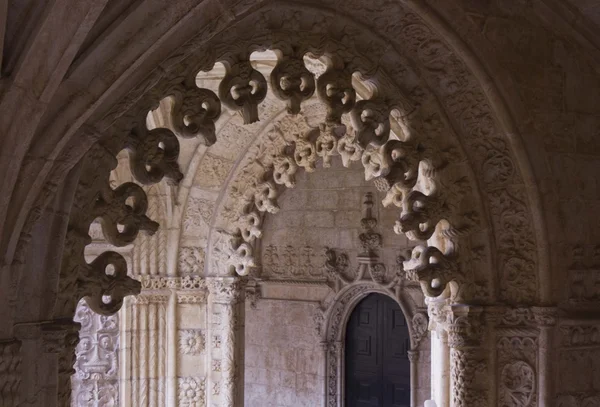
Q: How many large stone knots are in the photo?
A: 11